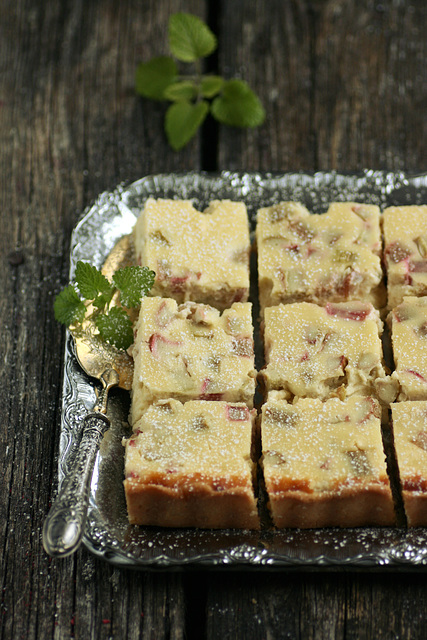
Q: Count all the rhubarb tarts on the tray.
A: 9